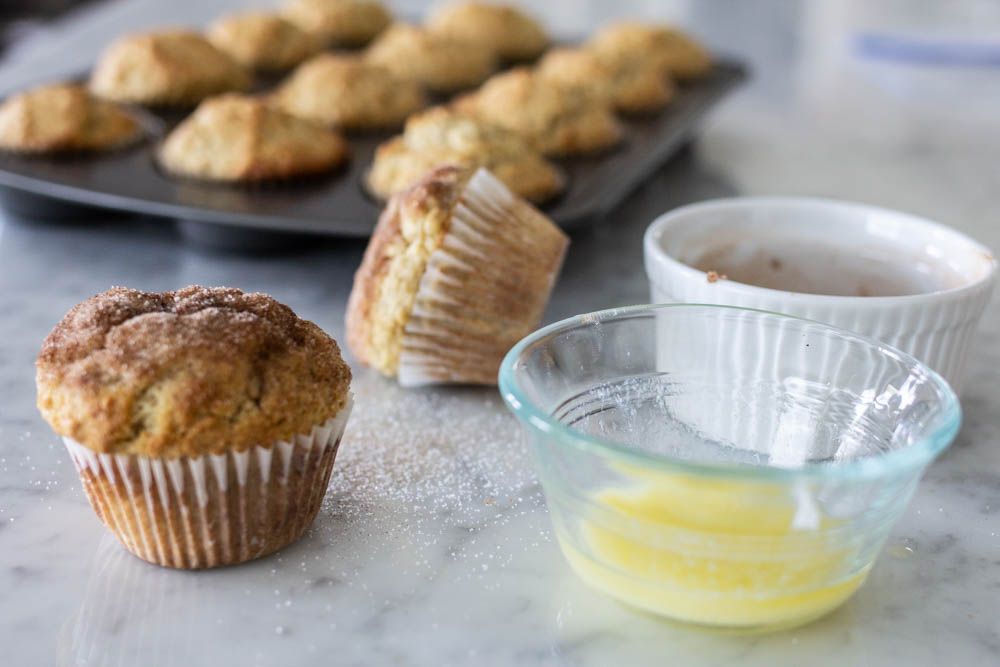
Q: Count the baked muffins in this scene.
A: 14